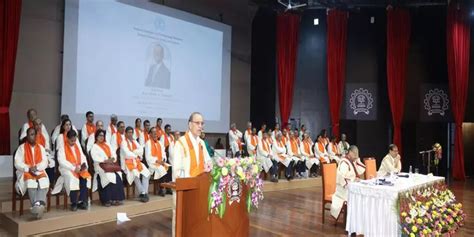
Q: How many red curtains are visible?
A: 5